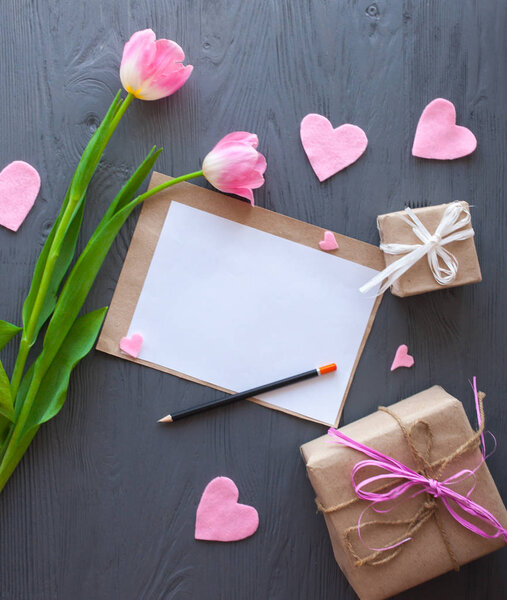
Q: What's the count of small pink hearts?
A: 3